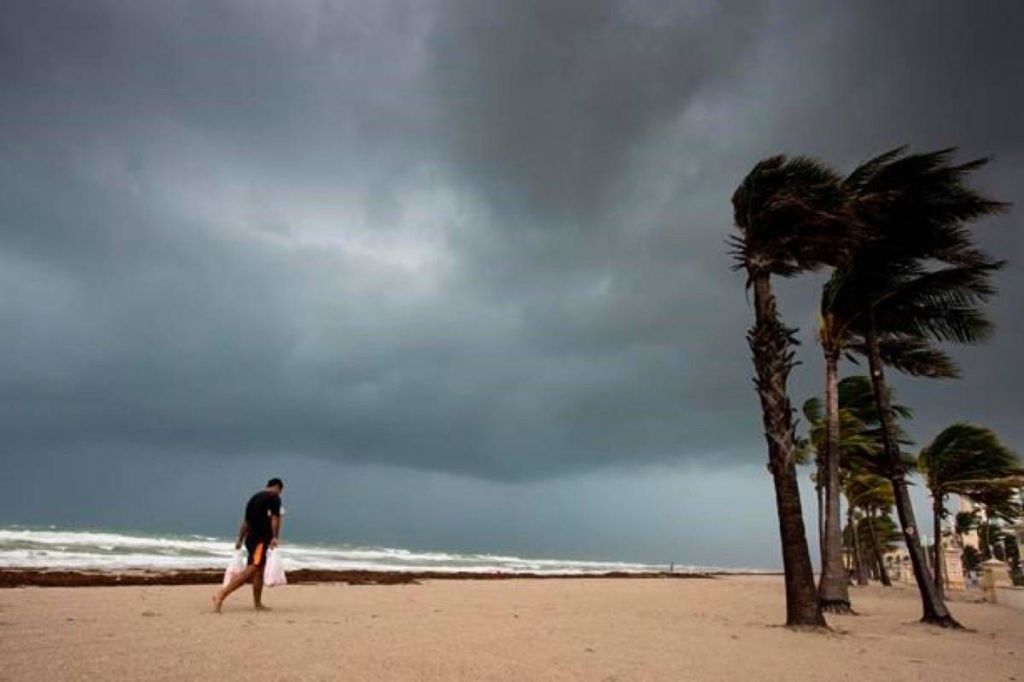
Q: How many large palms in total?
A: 3